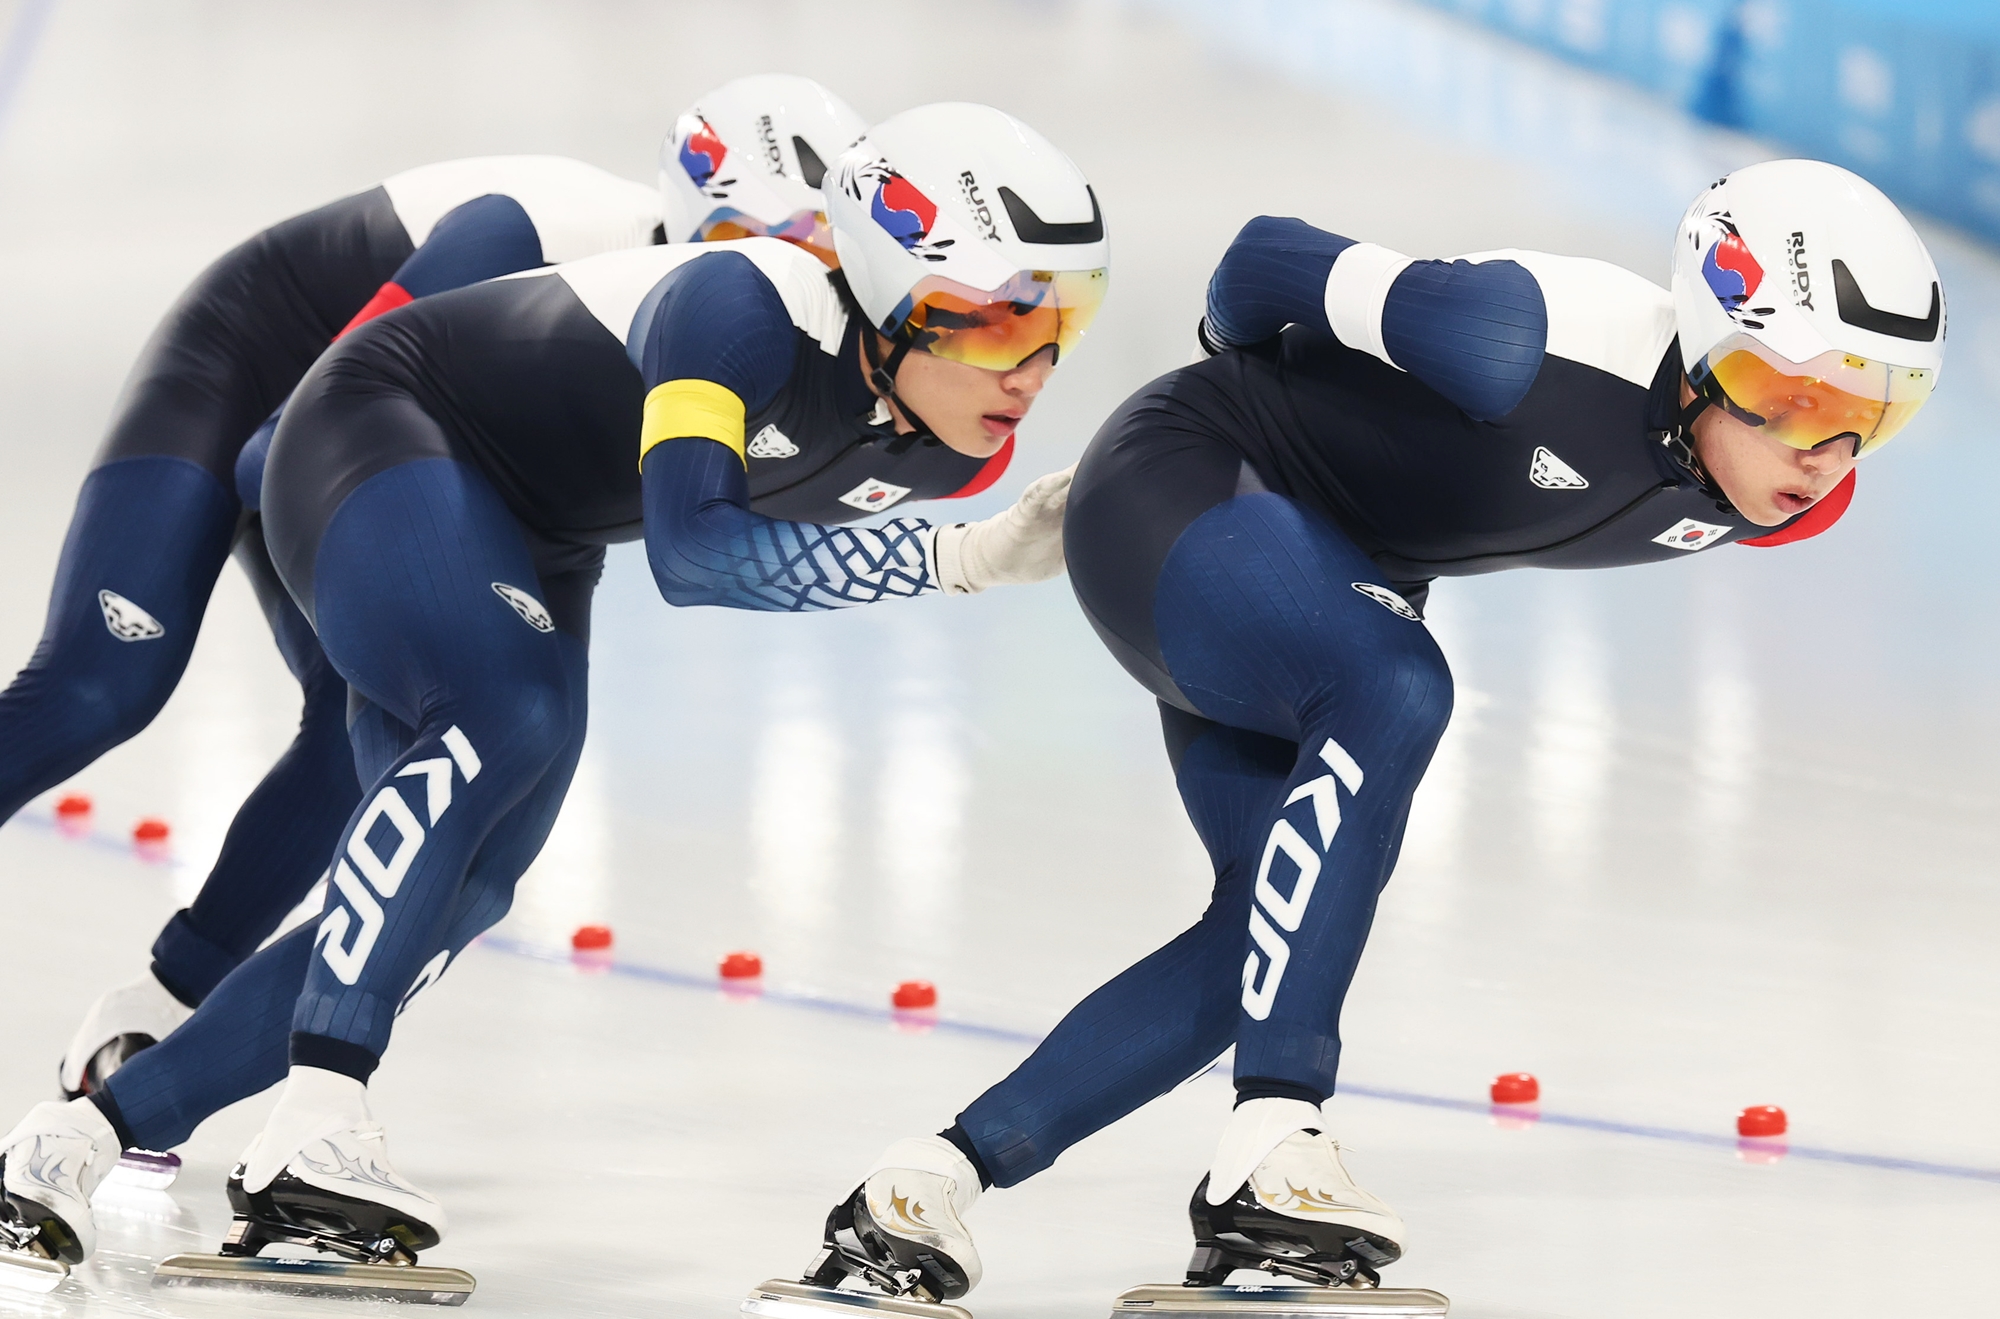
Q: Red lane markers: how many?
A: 7